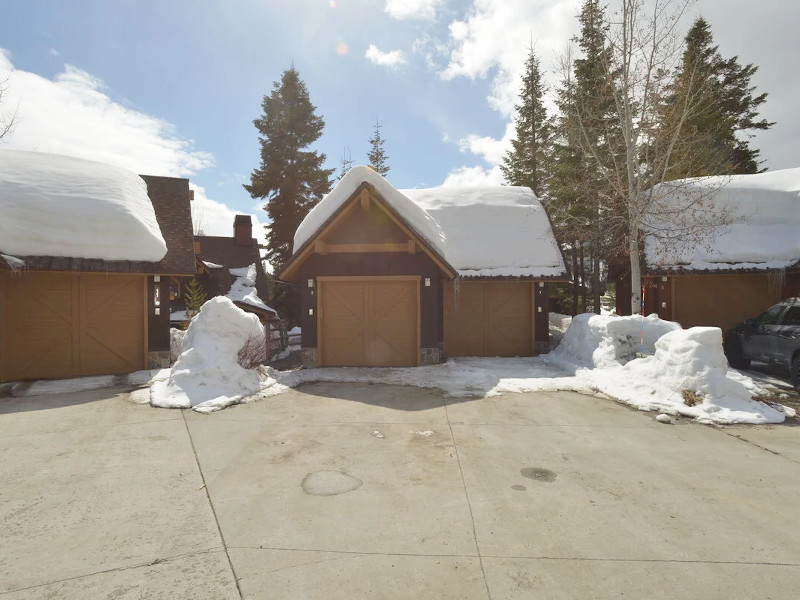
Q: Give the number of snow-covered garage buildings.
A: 3